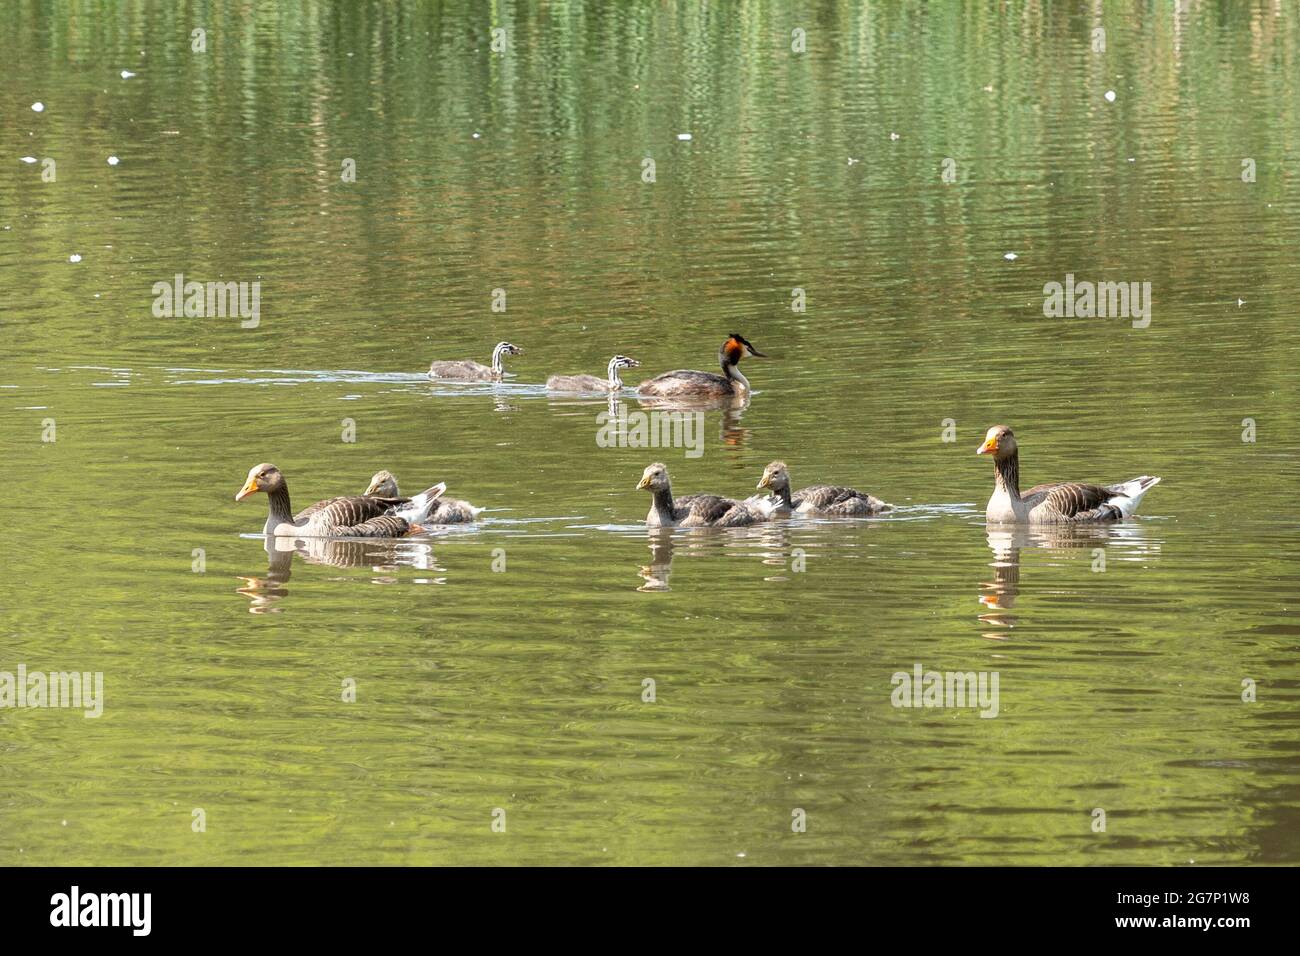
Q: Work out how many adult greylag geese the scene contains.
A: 2